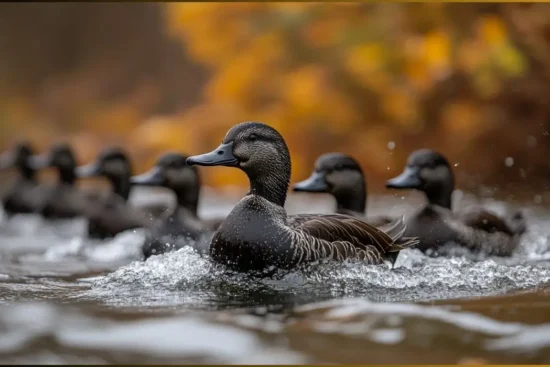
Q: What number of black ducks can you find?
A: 7